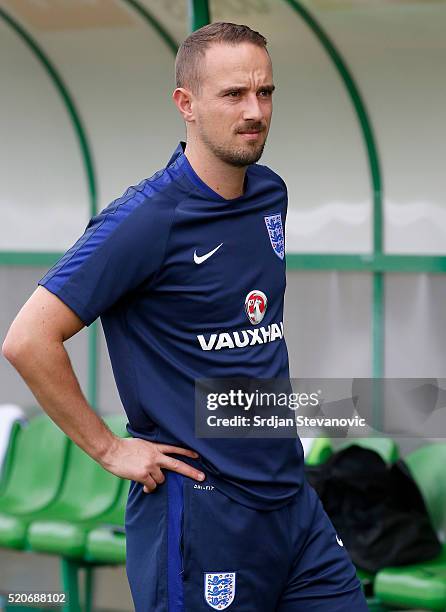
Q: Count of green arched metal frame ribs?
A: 3